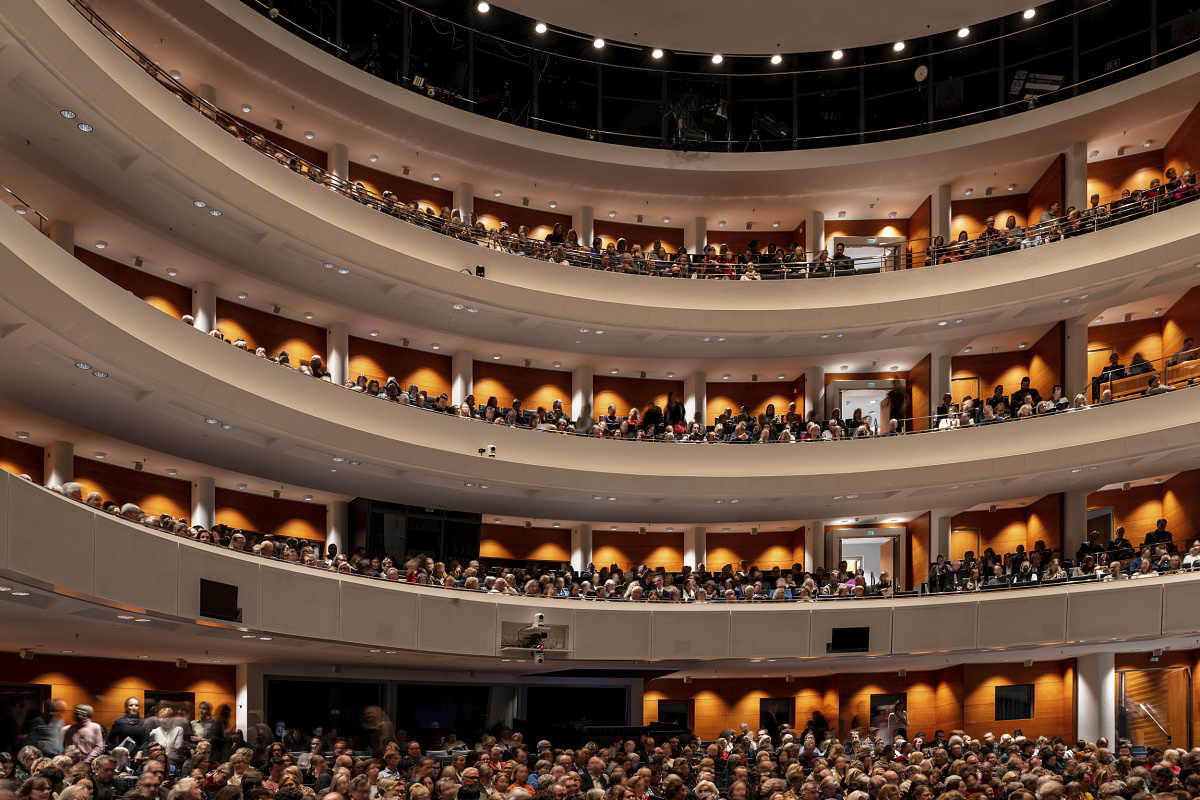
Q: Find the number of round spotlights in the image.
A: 10